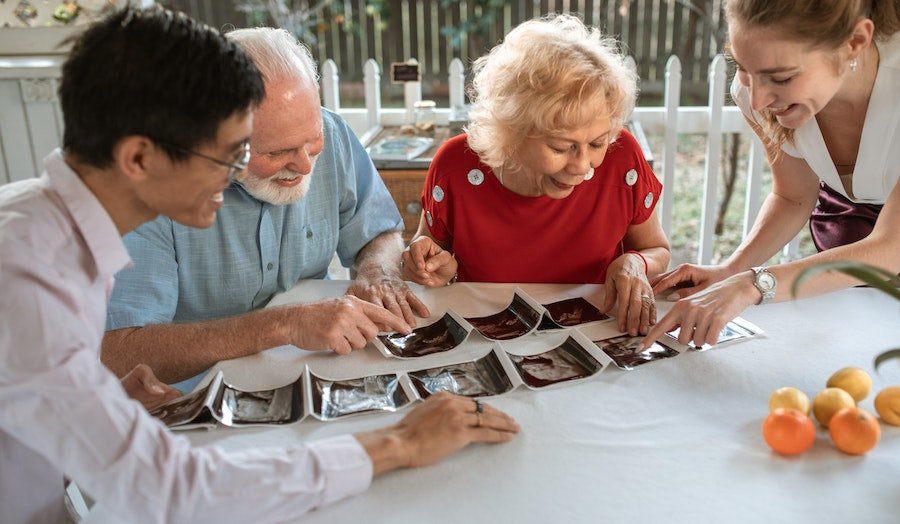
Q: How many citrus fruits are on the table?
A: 6